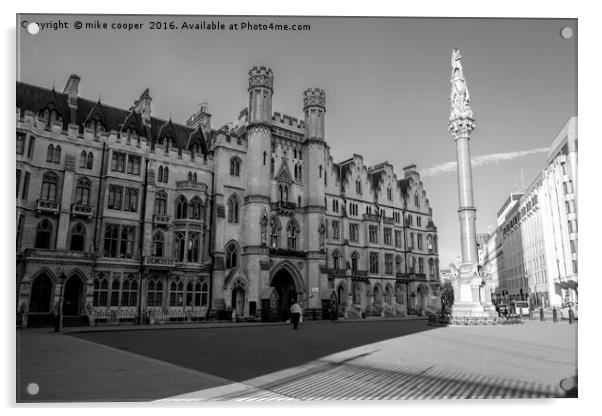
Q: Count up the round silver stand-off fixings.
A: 4